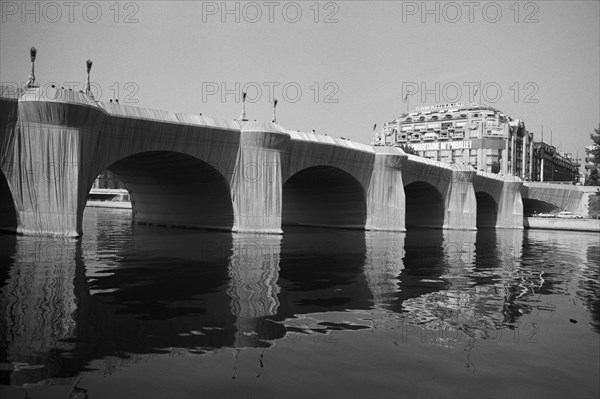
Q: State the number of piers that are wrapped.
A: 5